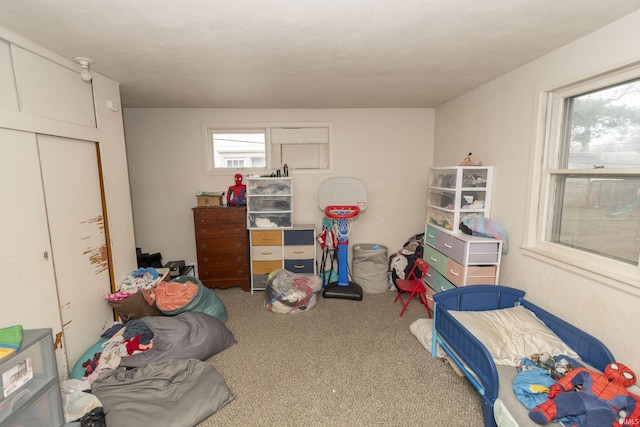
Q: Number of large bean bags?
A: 2